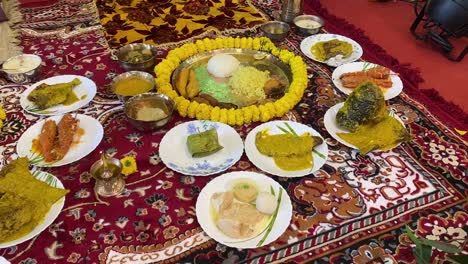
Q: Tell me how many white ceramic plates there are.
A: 9